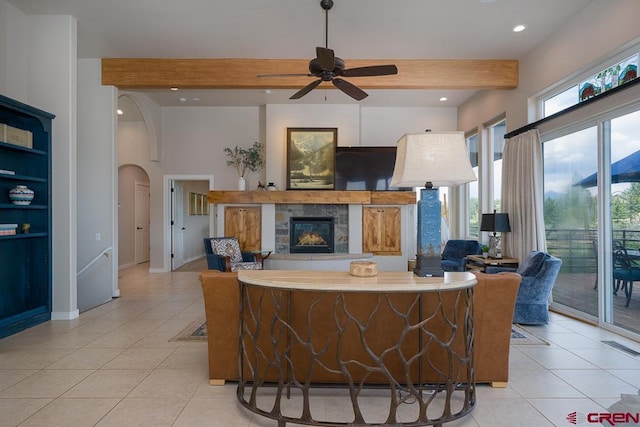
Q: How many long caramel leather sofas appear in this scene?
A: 1